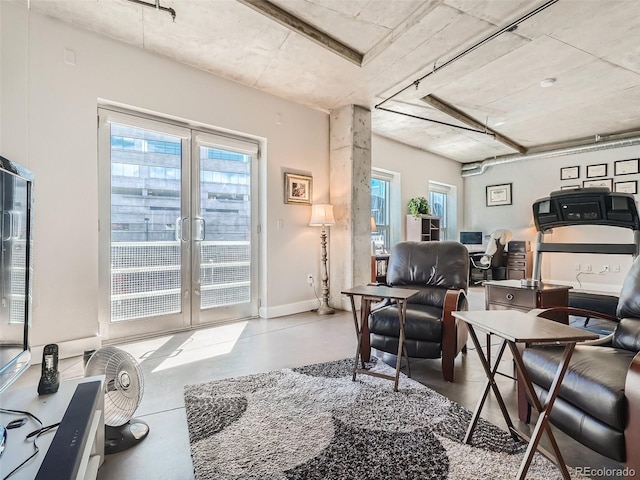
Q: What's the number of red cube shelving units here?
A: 0